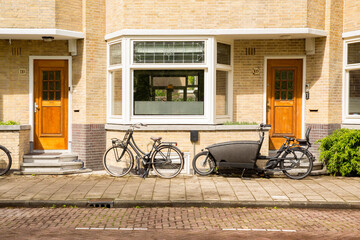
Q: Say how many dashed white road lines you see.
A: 2